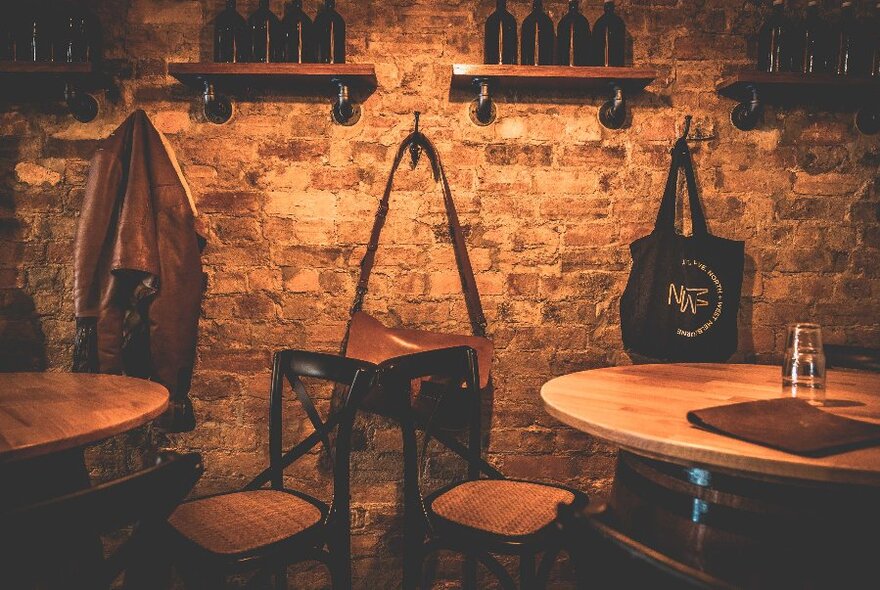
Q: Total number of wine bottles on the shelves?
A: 15